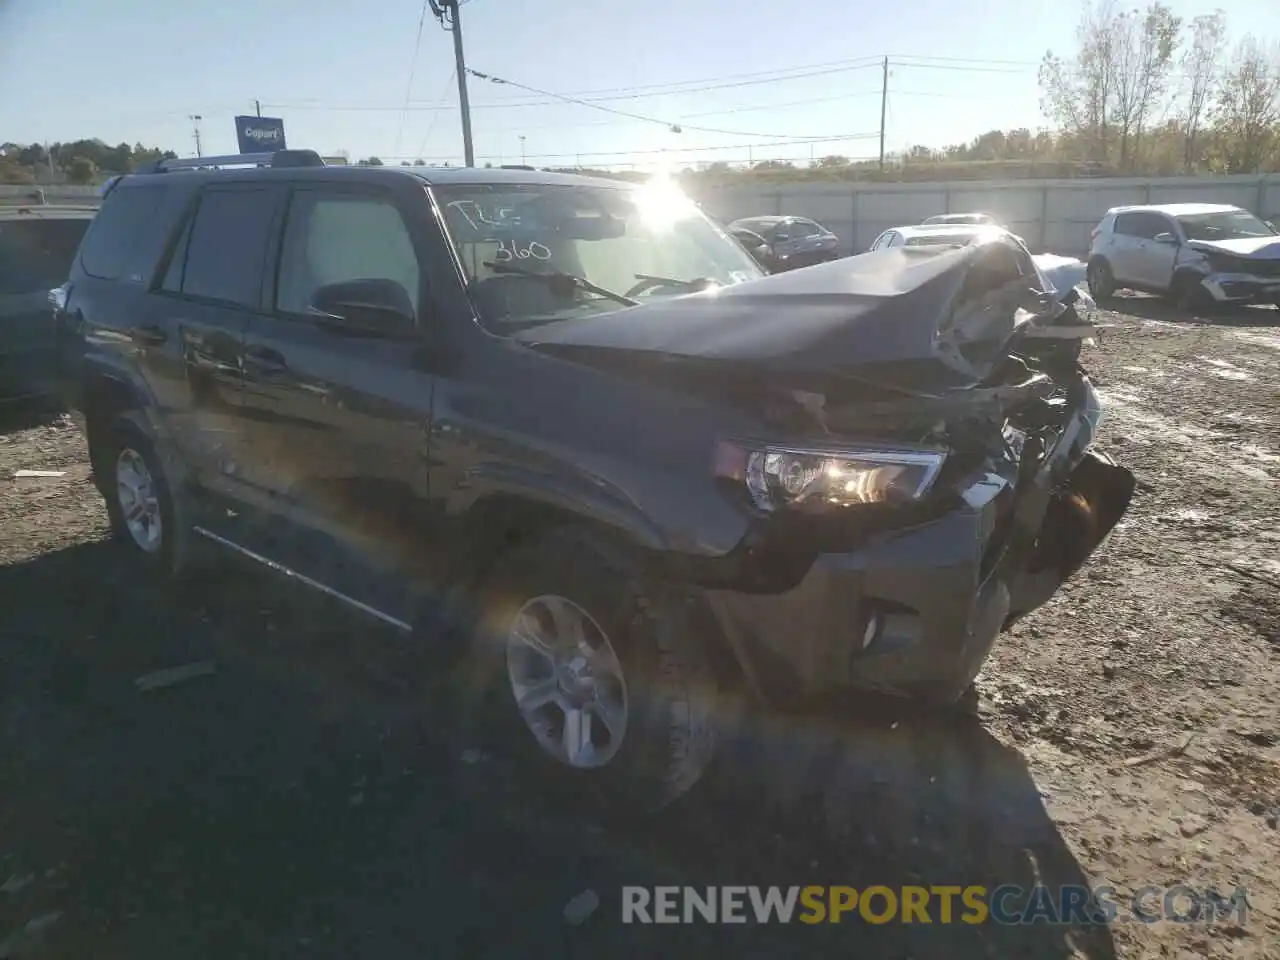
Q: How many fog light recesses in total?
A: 1